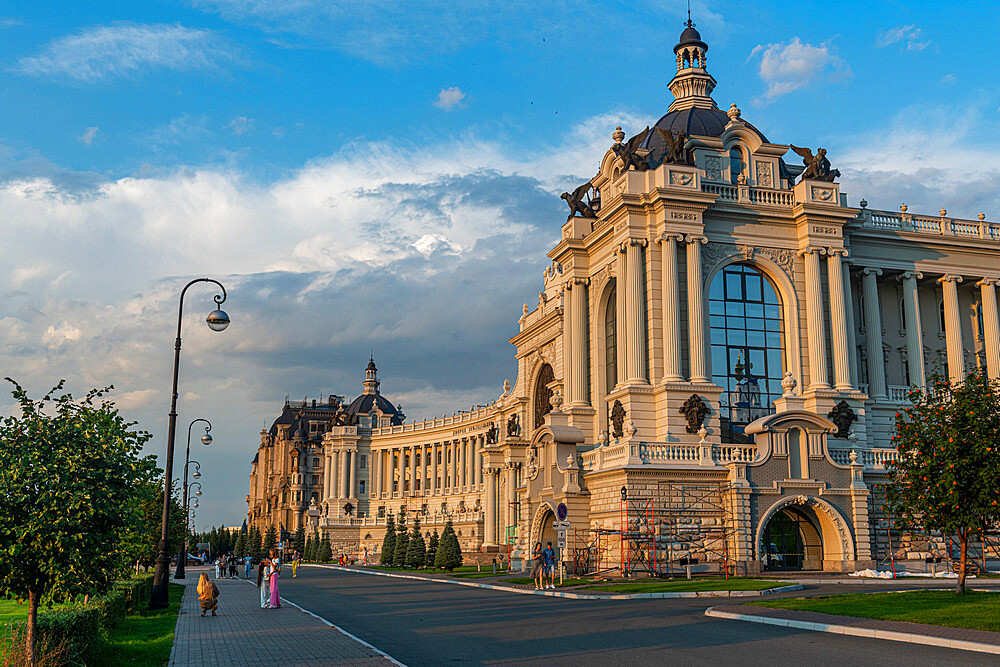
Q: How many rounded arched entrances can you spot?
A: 2